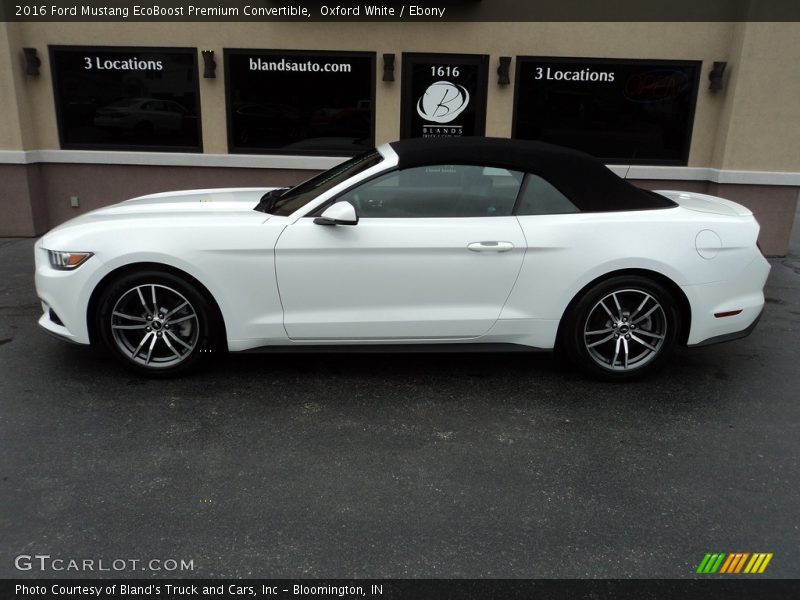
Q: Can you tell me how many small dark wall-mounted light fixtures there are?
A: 5